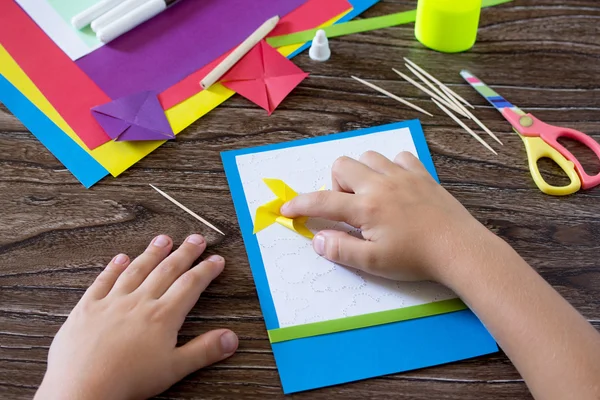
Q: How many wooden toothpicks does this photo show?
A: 7